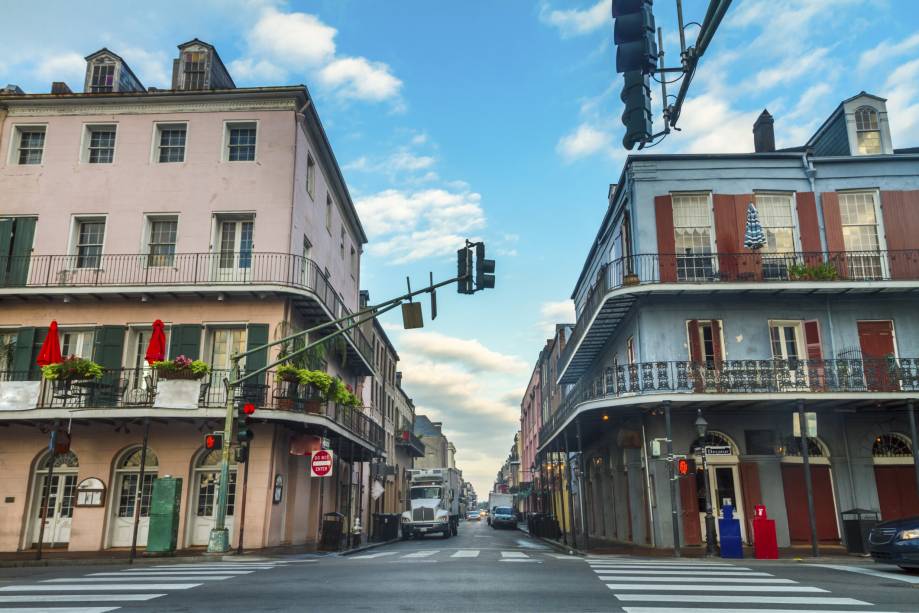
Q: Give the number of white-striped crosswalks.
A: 3